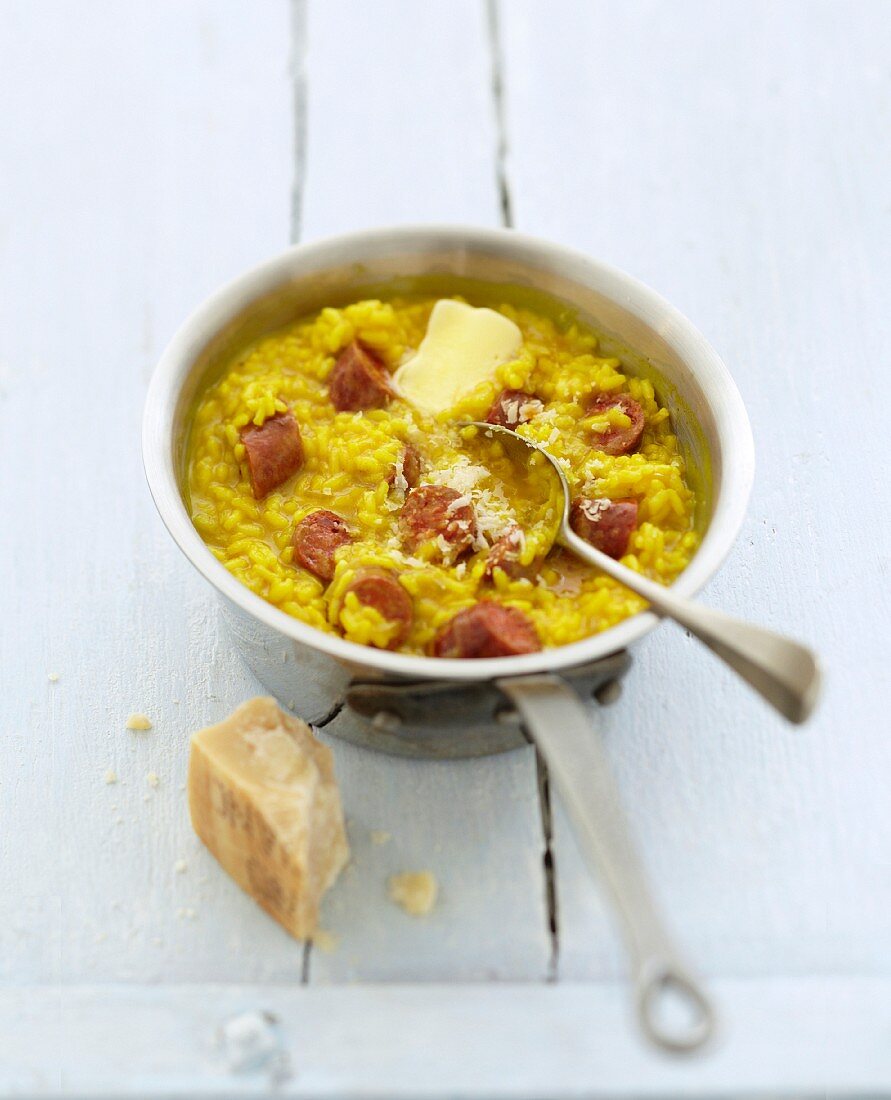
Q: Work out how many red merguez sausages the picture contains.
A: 11